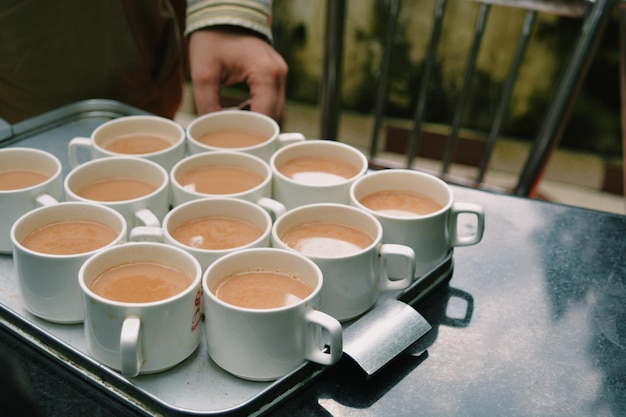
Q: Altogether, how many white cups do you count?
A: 12